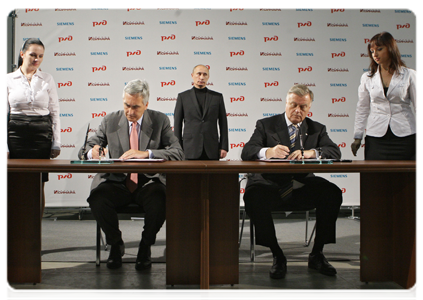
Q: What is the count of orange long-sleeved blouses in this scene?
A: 0